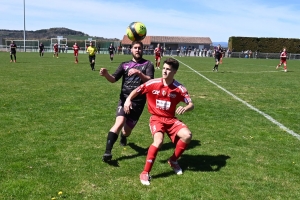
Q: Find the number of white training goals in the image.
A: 3